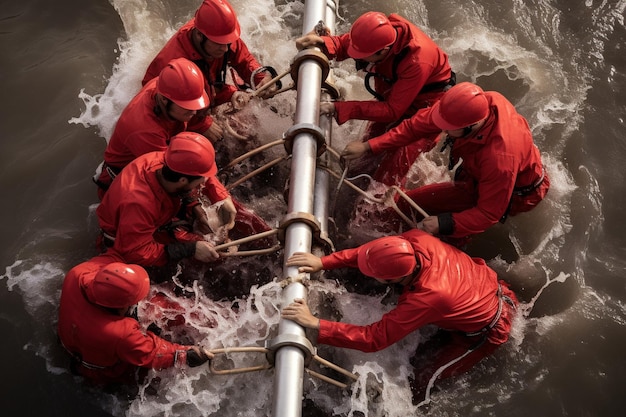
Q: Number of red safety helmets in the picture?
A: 7